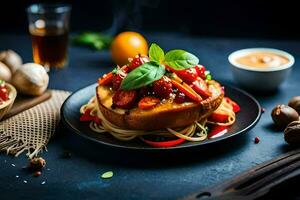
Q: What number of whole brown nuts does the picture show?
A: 3